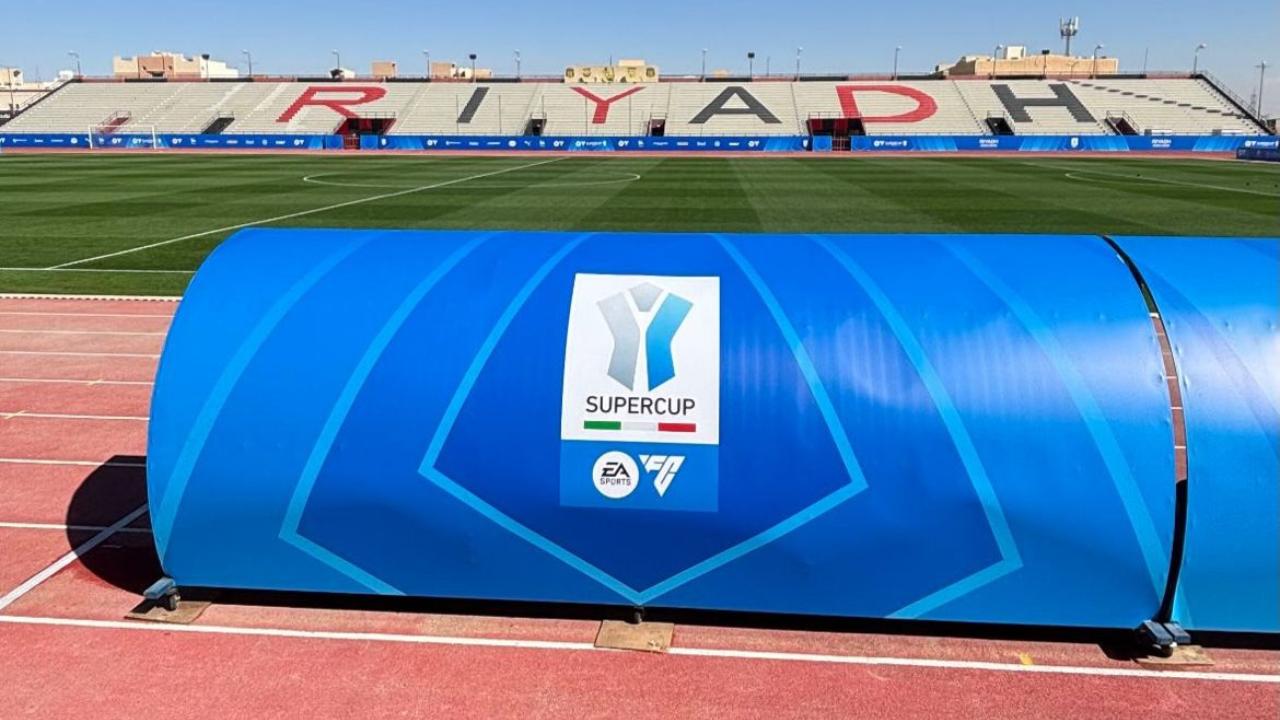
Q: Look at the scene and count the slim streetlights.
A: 11